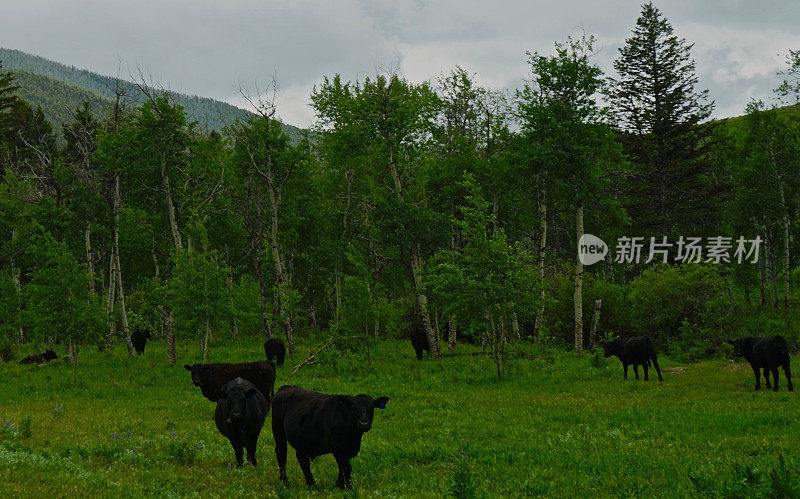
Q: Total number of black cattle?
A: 9